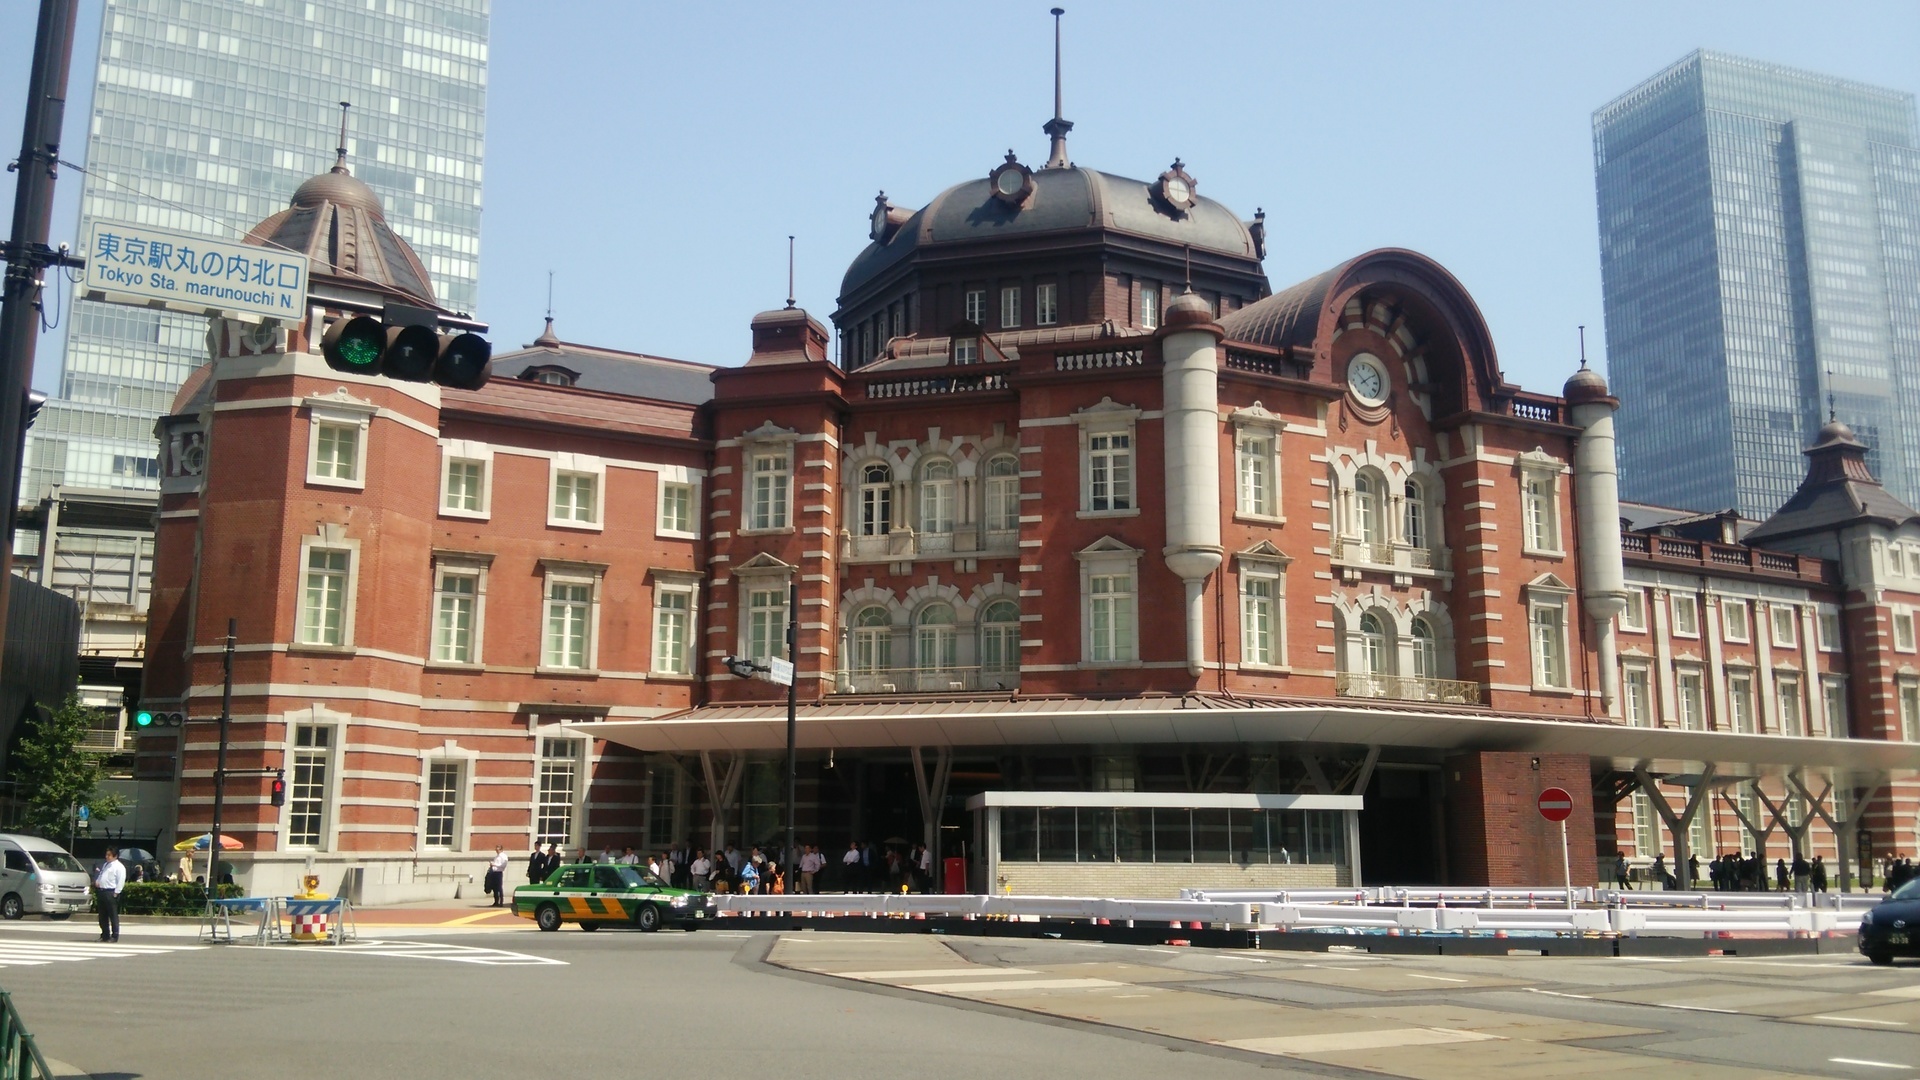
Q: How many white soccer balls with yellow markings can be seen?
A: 0